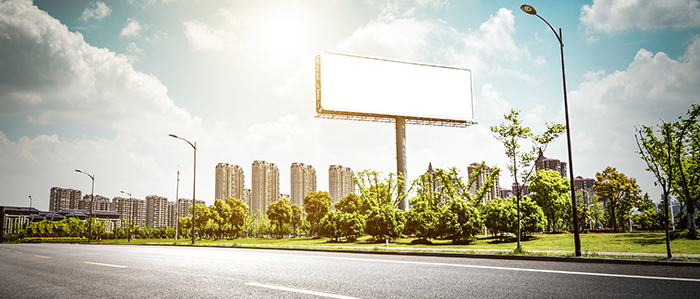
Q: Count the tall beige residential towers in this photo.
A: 4